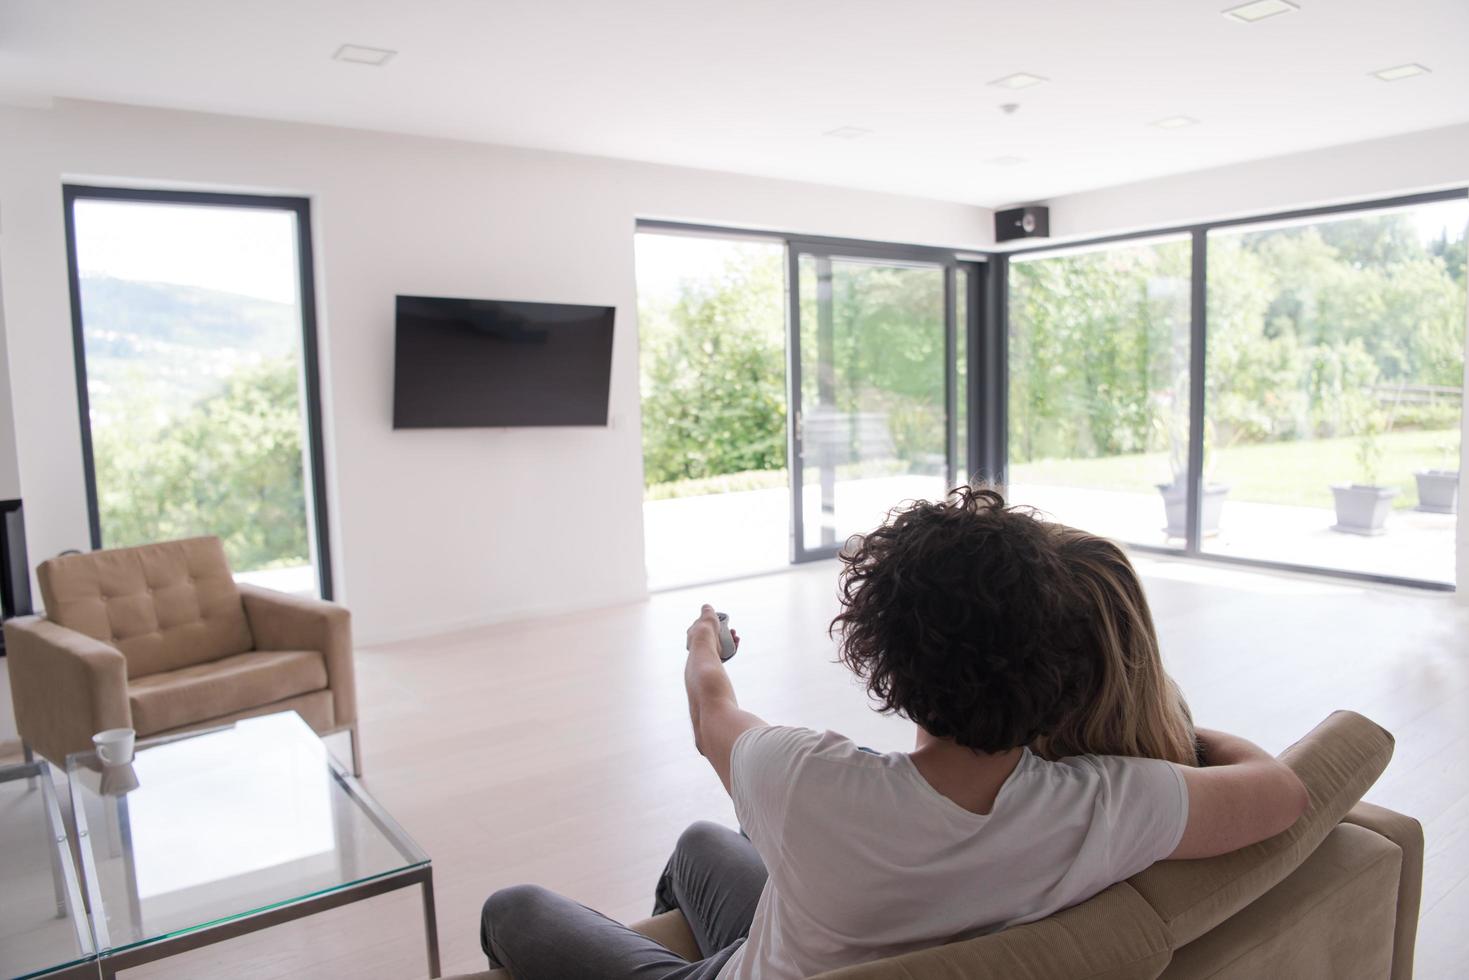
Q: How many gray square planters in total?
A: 3